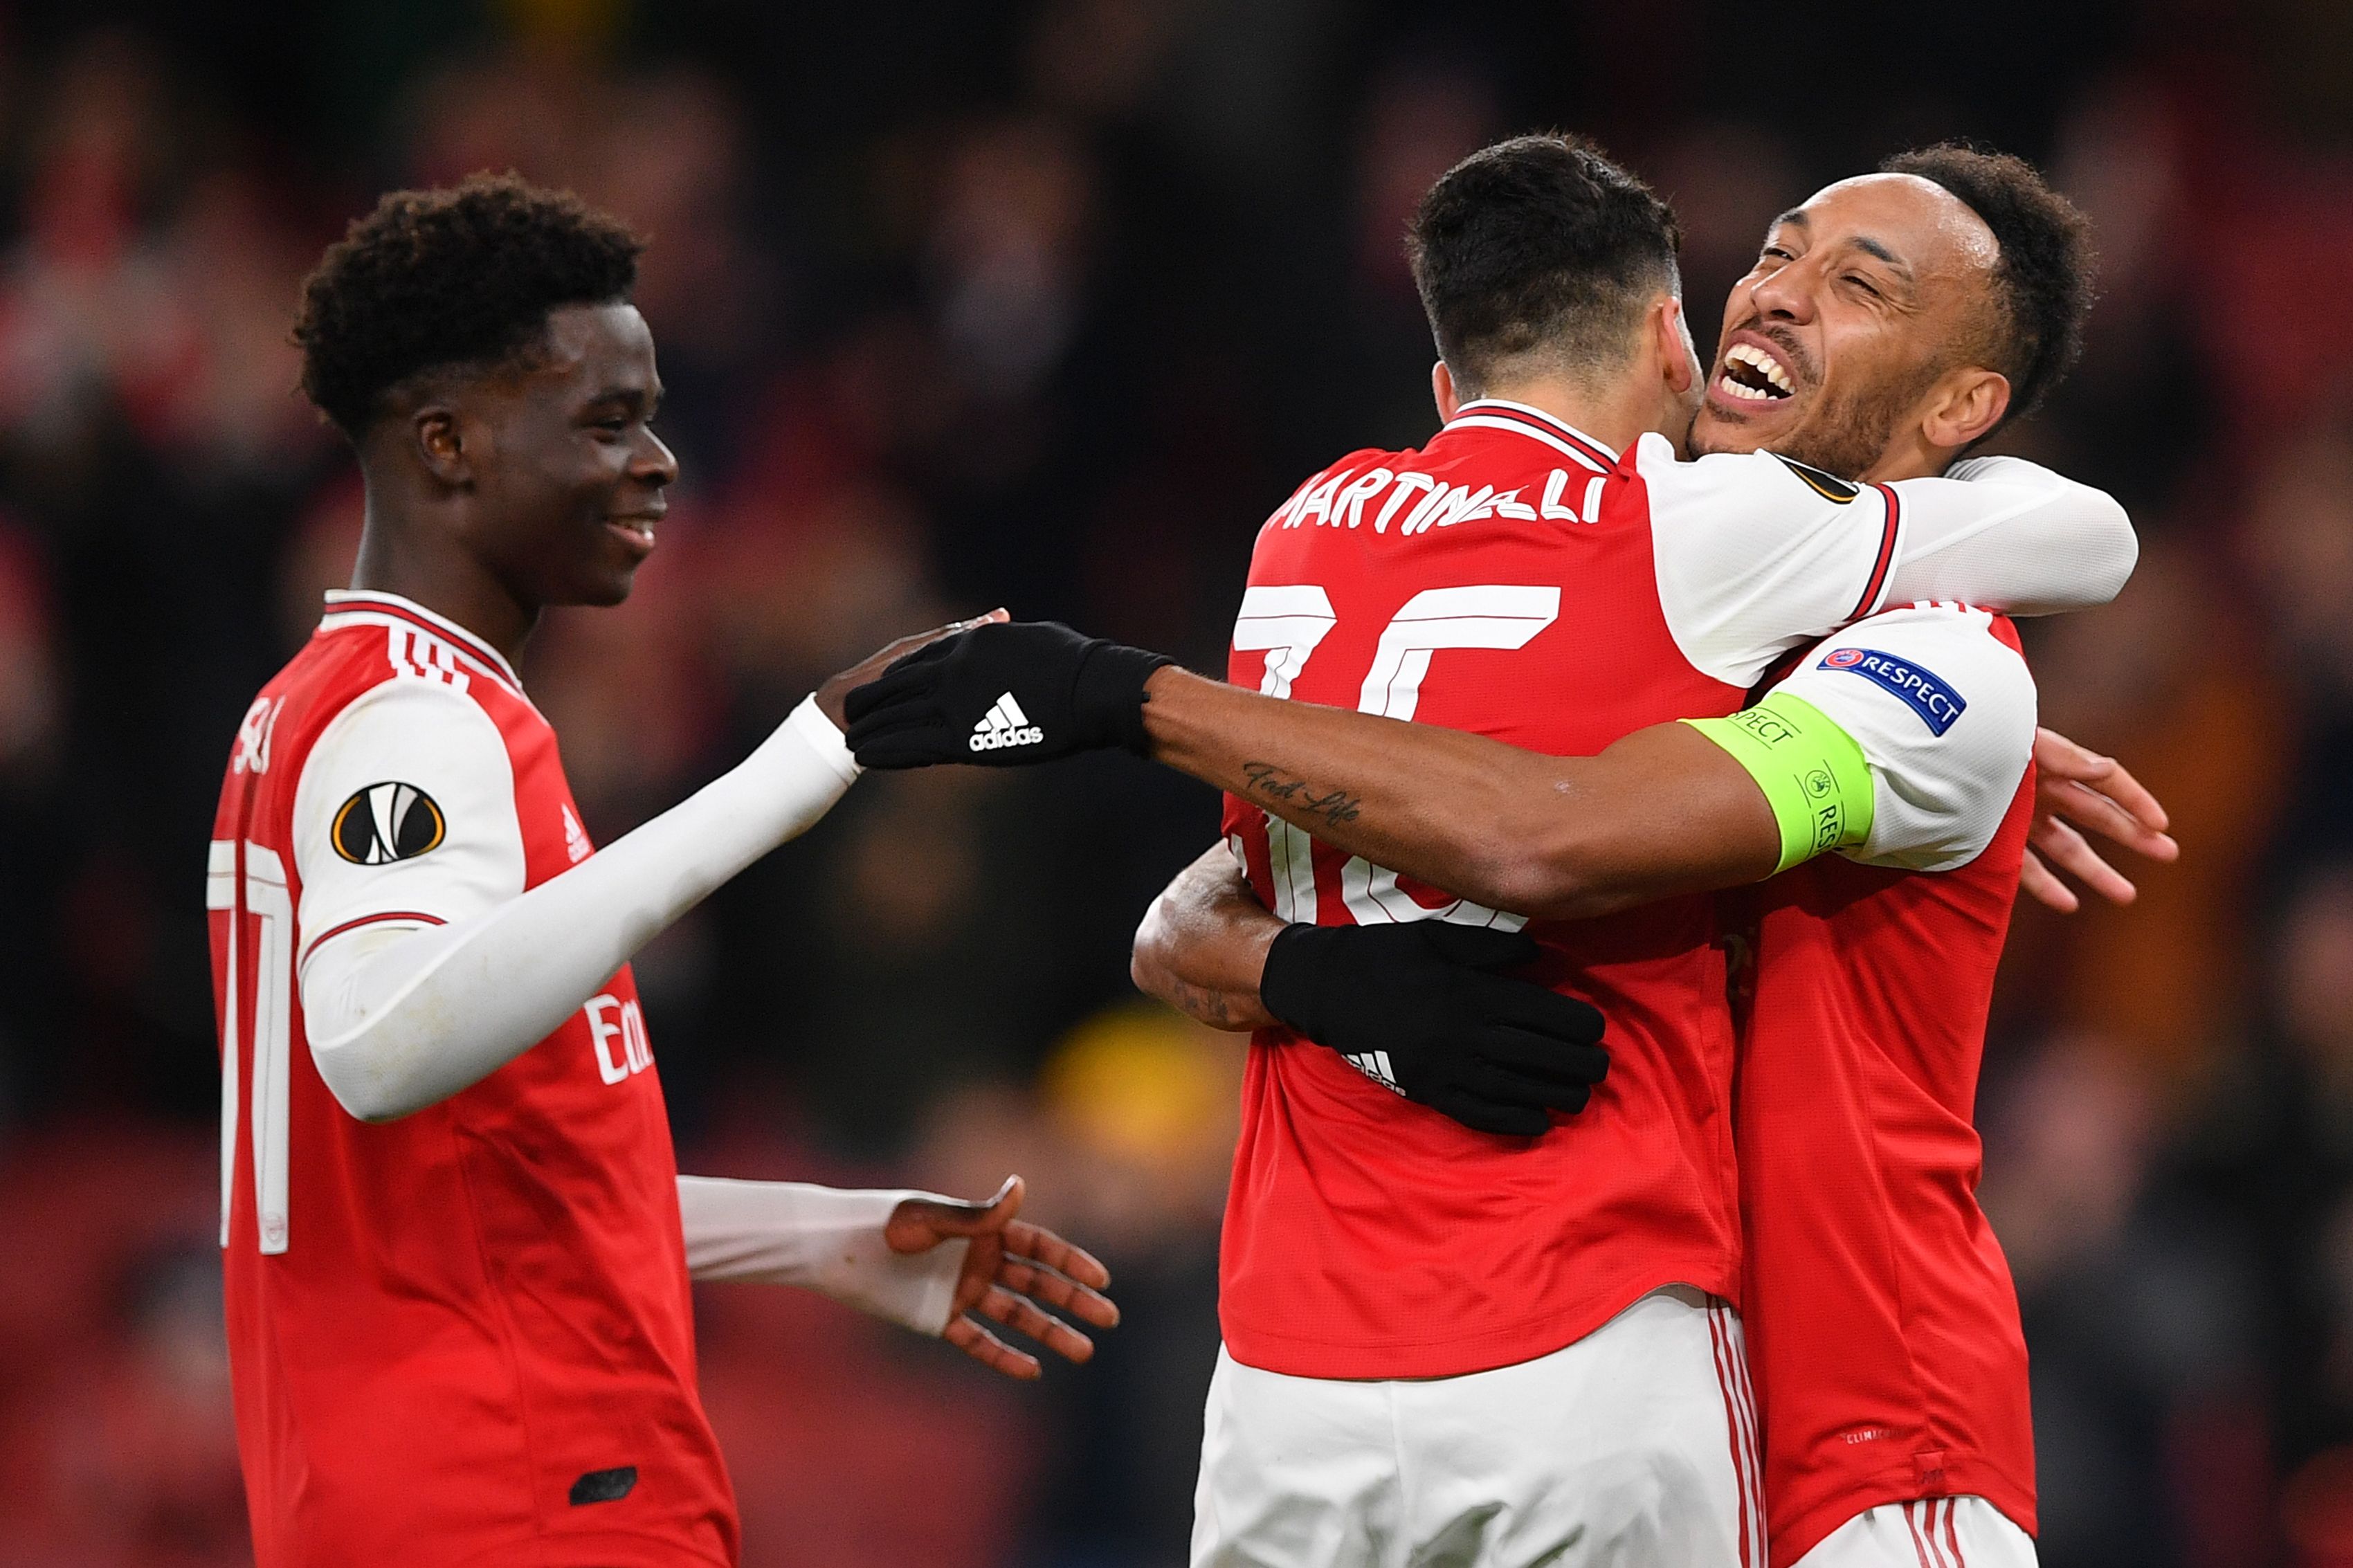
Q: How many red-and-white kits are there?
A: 3